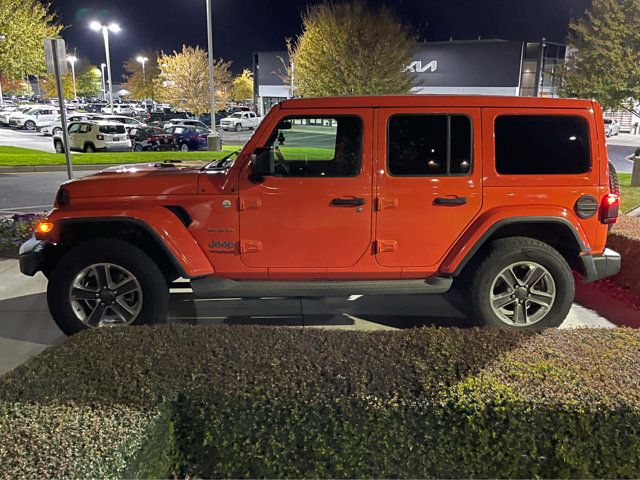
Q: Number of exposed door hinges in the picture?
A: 4